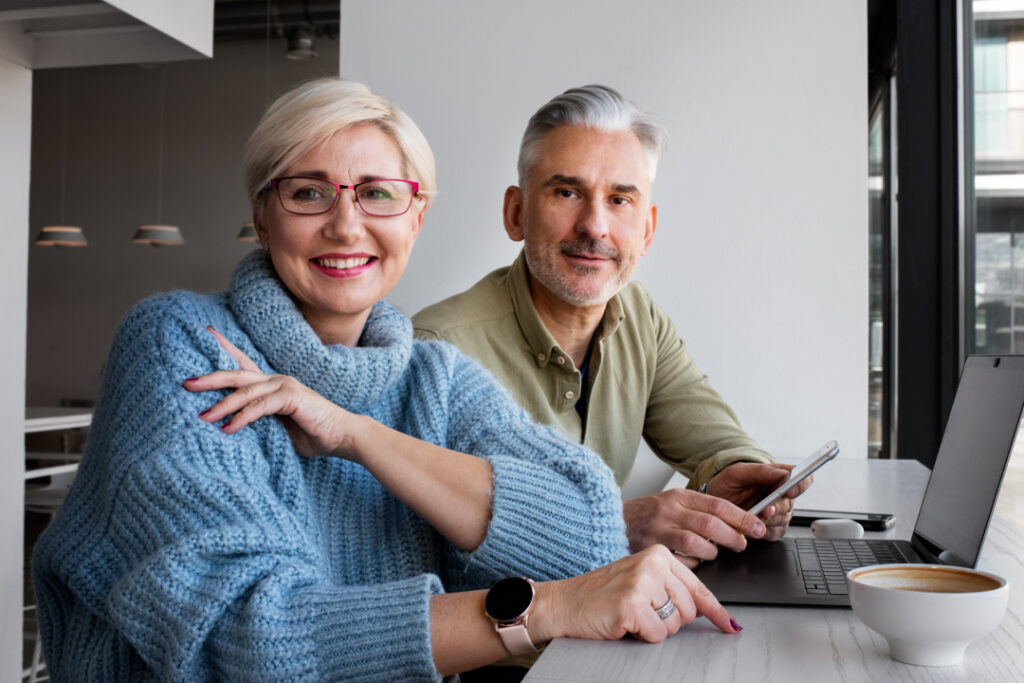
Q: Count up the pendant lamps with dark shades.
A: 3